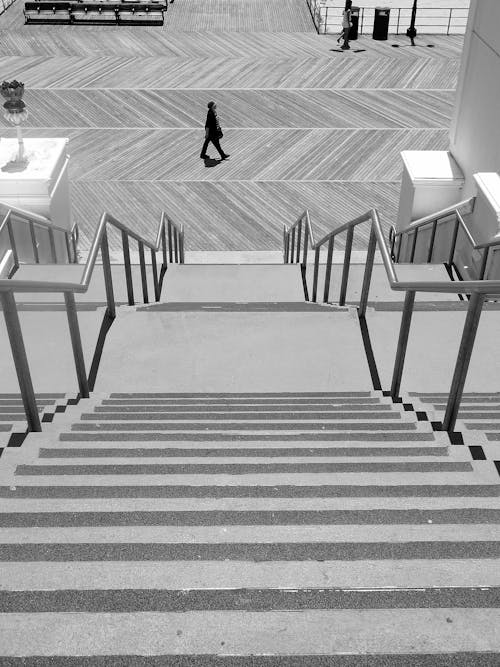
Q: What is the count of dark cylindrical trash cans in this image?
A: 2